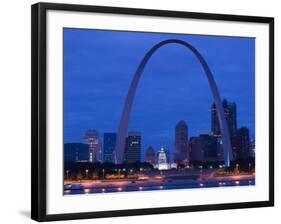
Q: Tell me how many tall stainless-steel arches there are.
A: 1